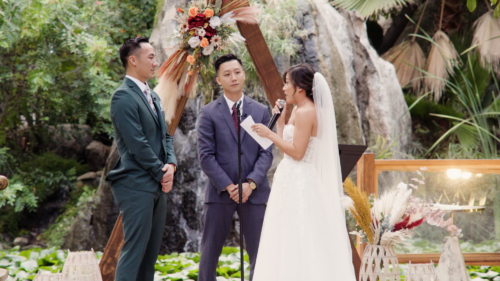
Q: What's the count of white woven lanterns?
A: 4